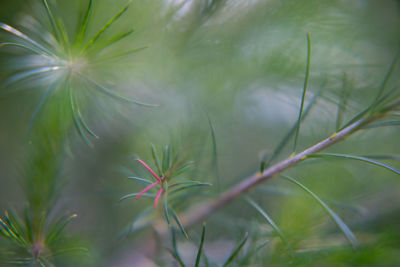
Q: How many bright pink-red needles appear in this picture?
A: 3